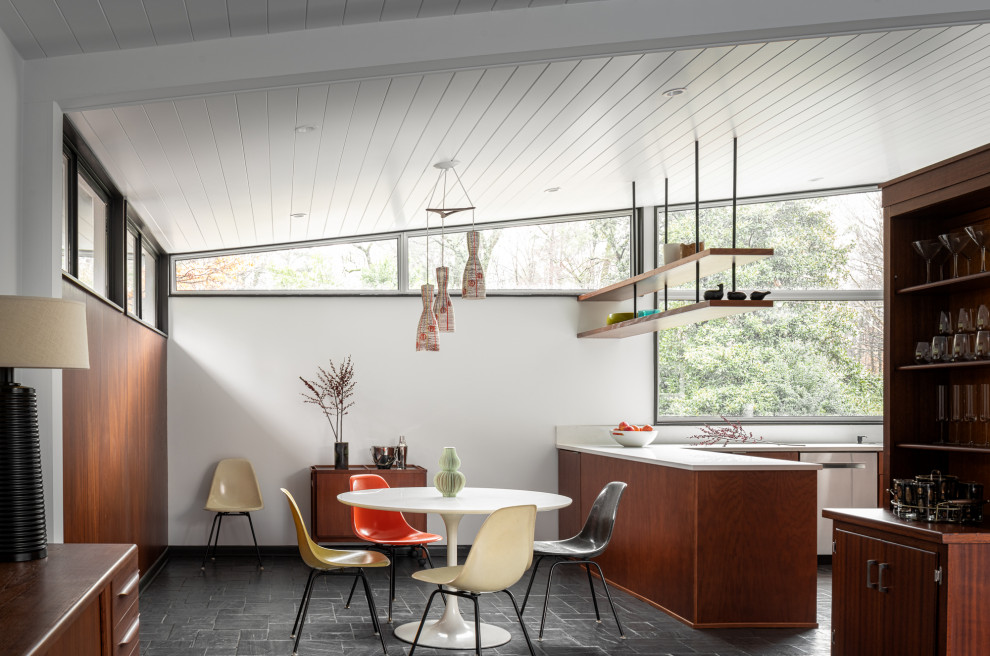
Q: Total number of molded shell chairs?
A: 5